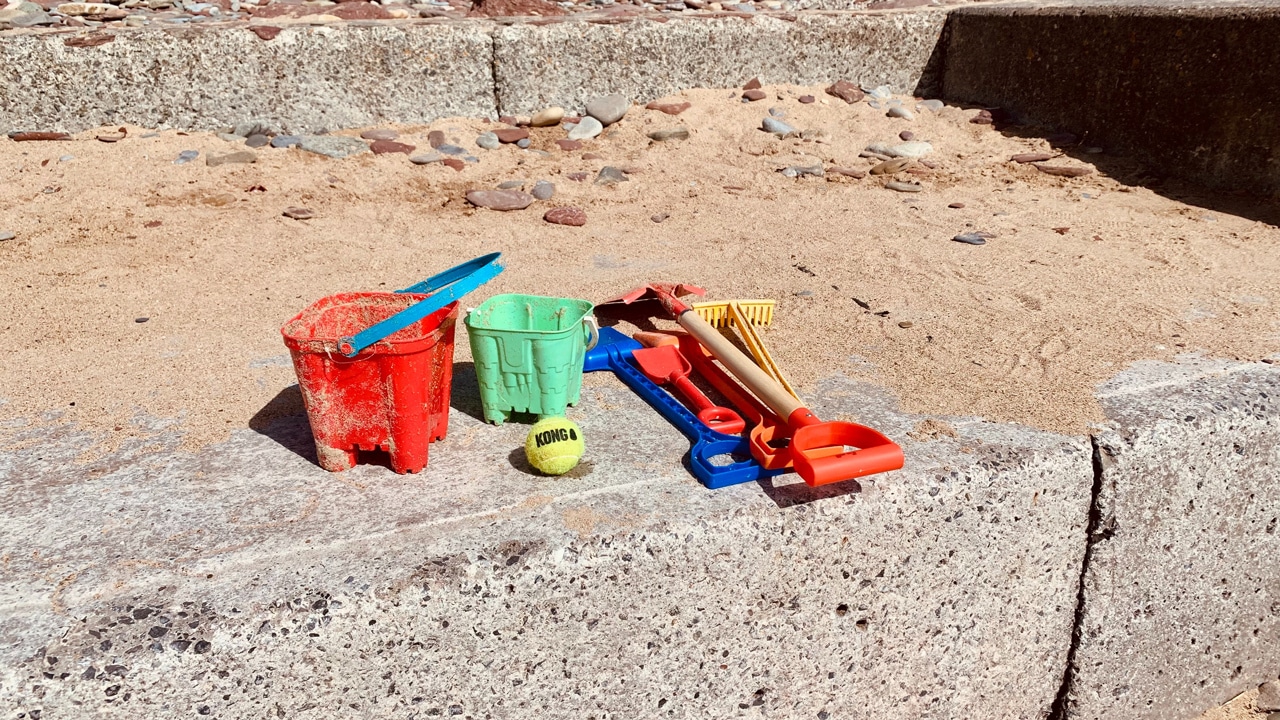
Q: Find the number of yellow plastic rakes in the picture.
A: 1